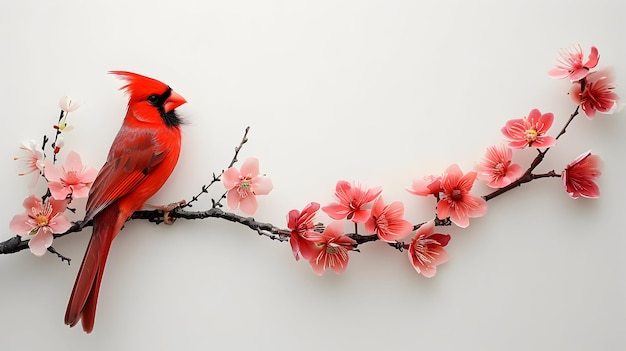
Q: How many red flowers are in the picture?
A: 12